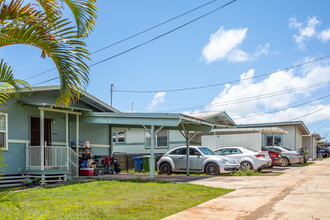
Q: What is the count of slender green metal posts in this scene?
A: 2